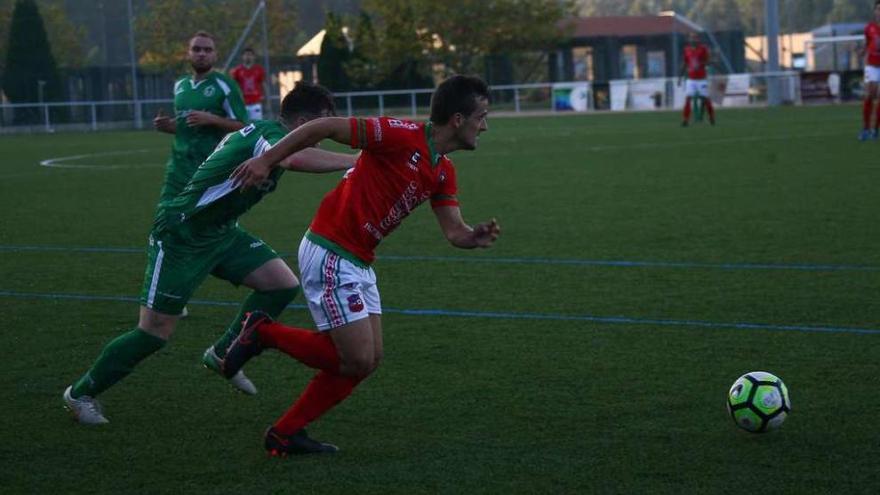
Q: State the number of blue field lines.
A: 2